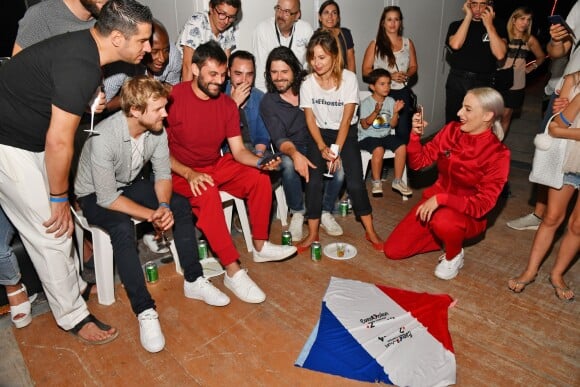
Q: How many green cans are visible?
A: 5